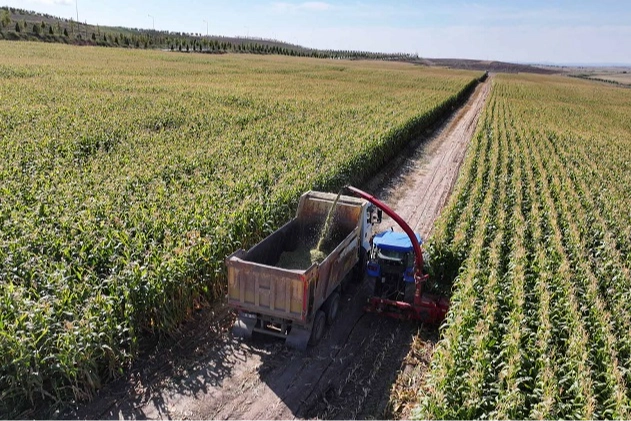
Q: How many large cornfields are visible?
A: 2